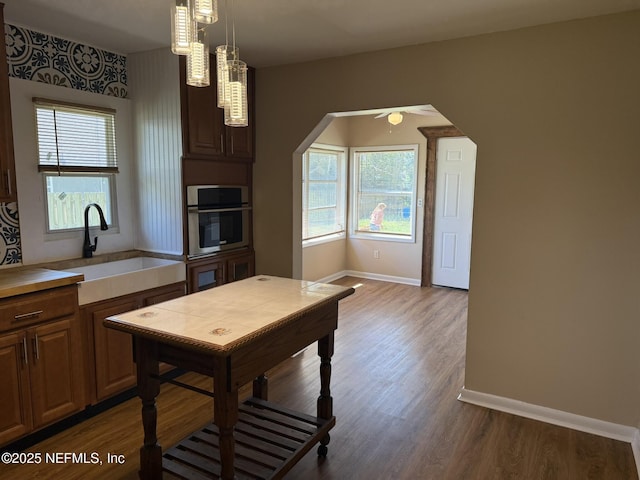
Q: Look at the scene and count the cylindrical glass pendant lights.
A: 5